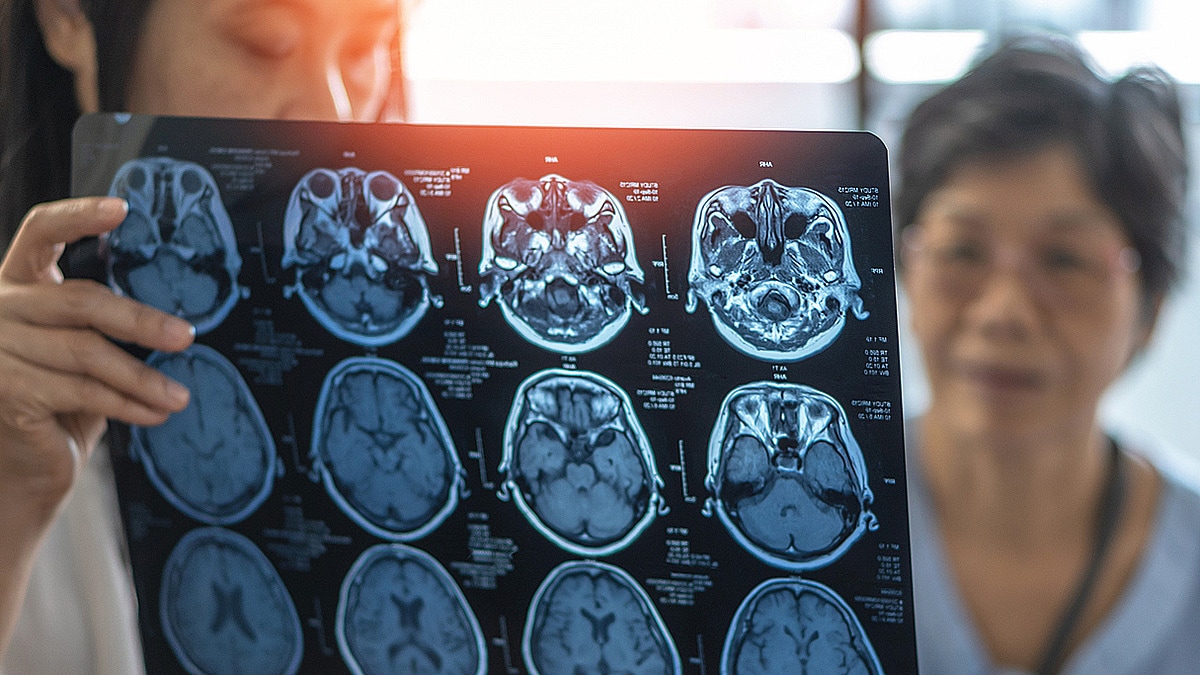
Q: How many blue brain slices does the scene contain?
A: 12